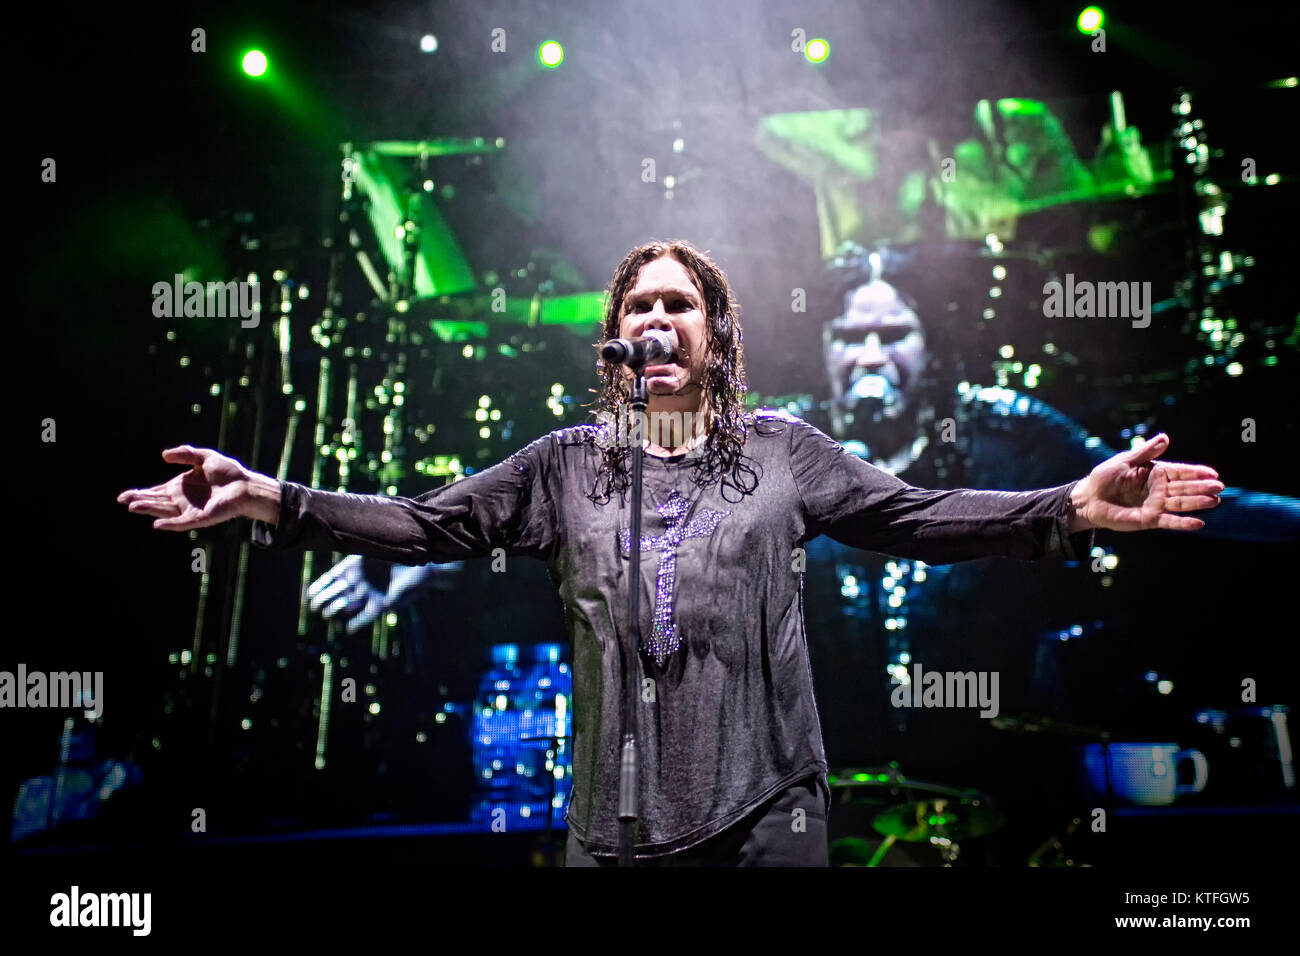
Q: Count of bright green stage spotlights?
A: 4